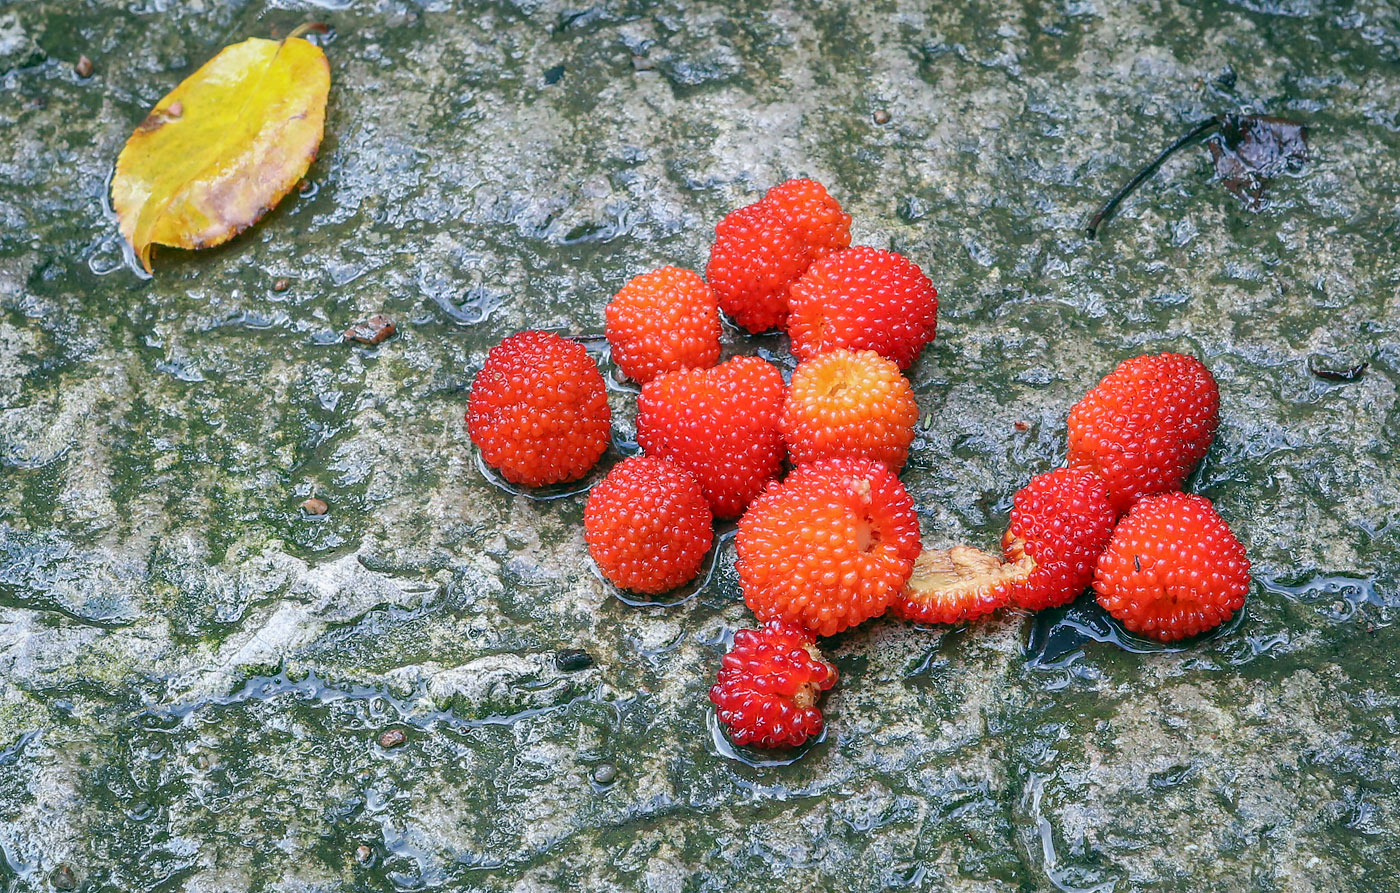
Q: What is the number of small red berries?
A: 12